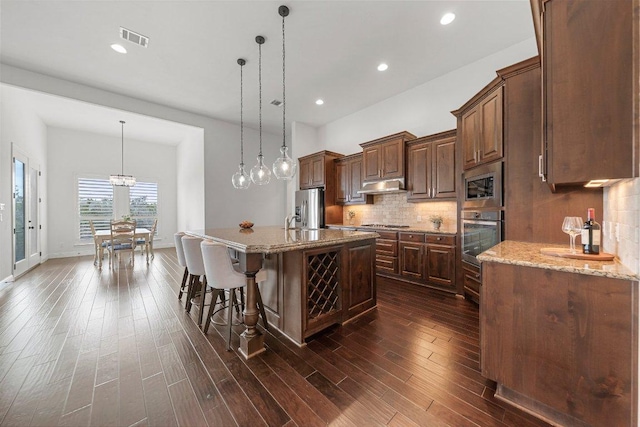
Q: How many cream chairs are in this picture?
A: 3